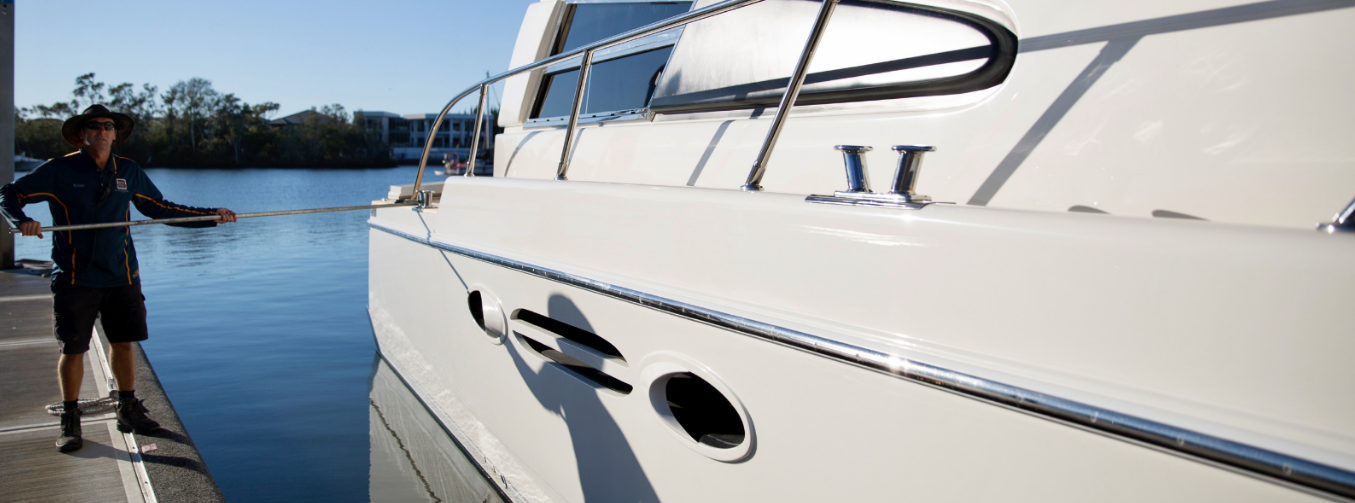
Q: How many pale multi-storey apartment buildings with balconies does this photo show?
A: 1